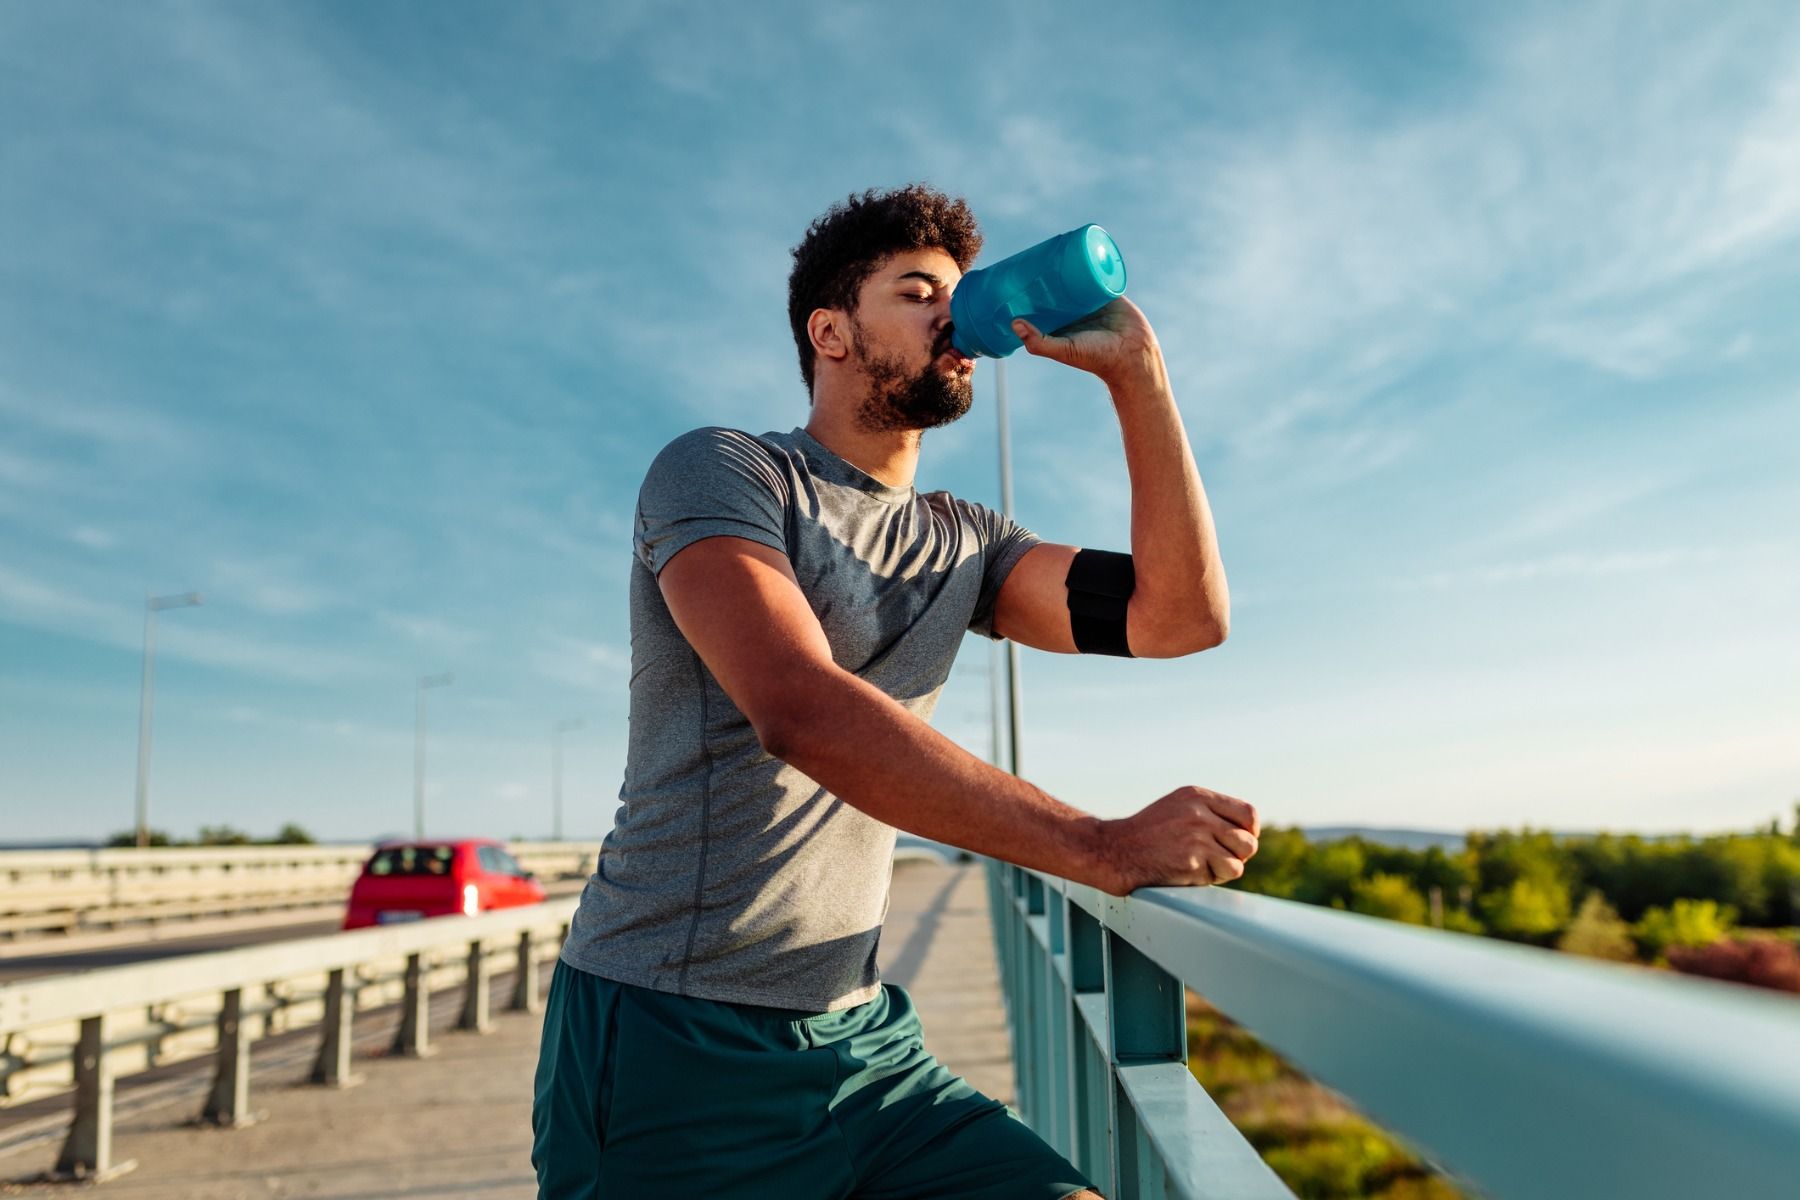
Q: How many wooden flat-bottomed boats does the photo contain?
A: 0